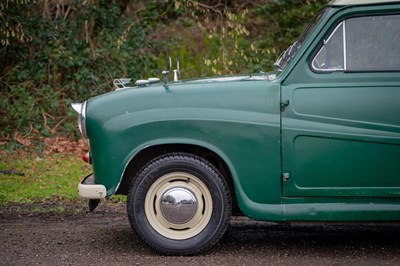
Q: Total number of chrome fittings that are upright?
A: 2